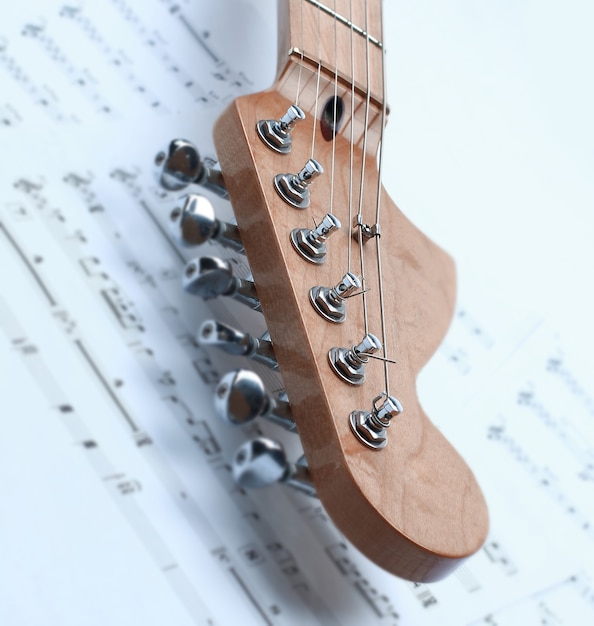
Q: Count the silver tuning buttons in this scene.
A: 6